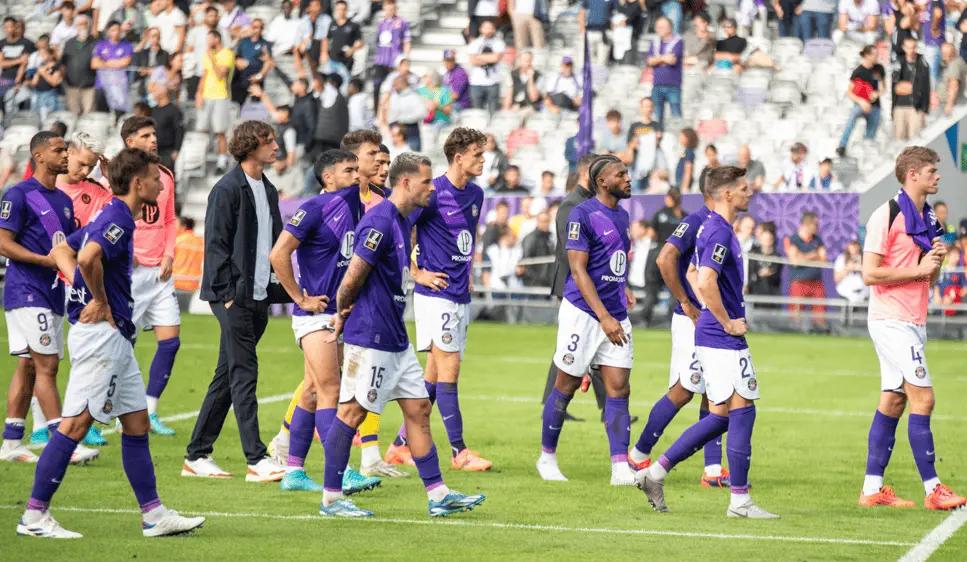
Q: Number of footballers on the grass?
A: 13